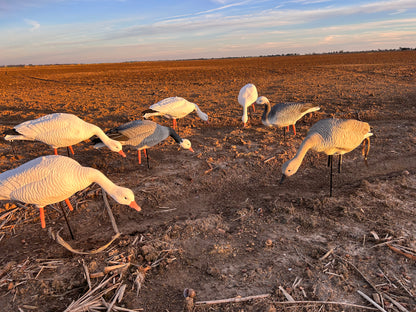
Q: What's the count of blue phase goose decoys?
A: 2